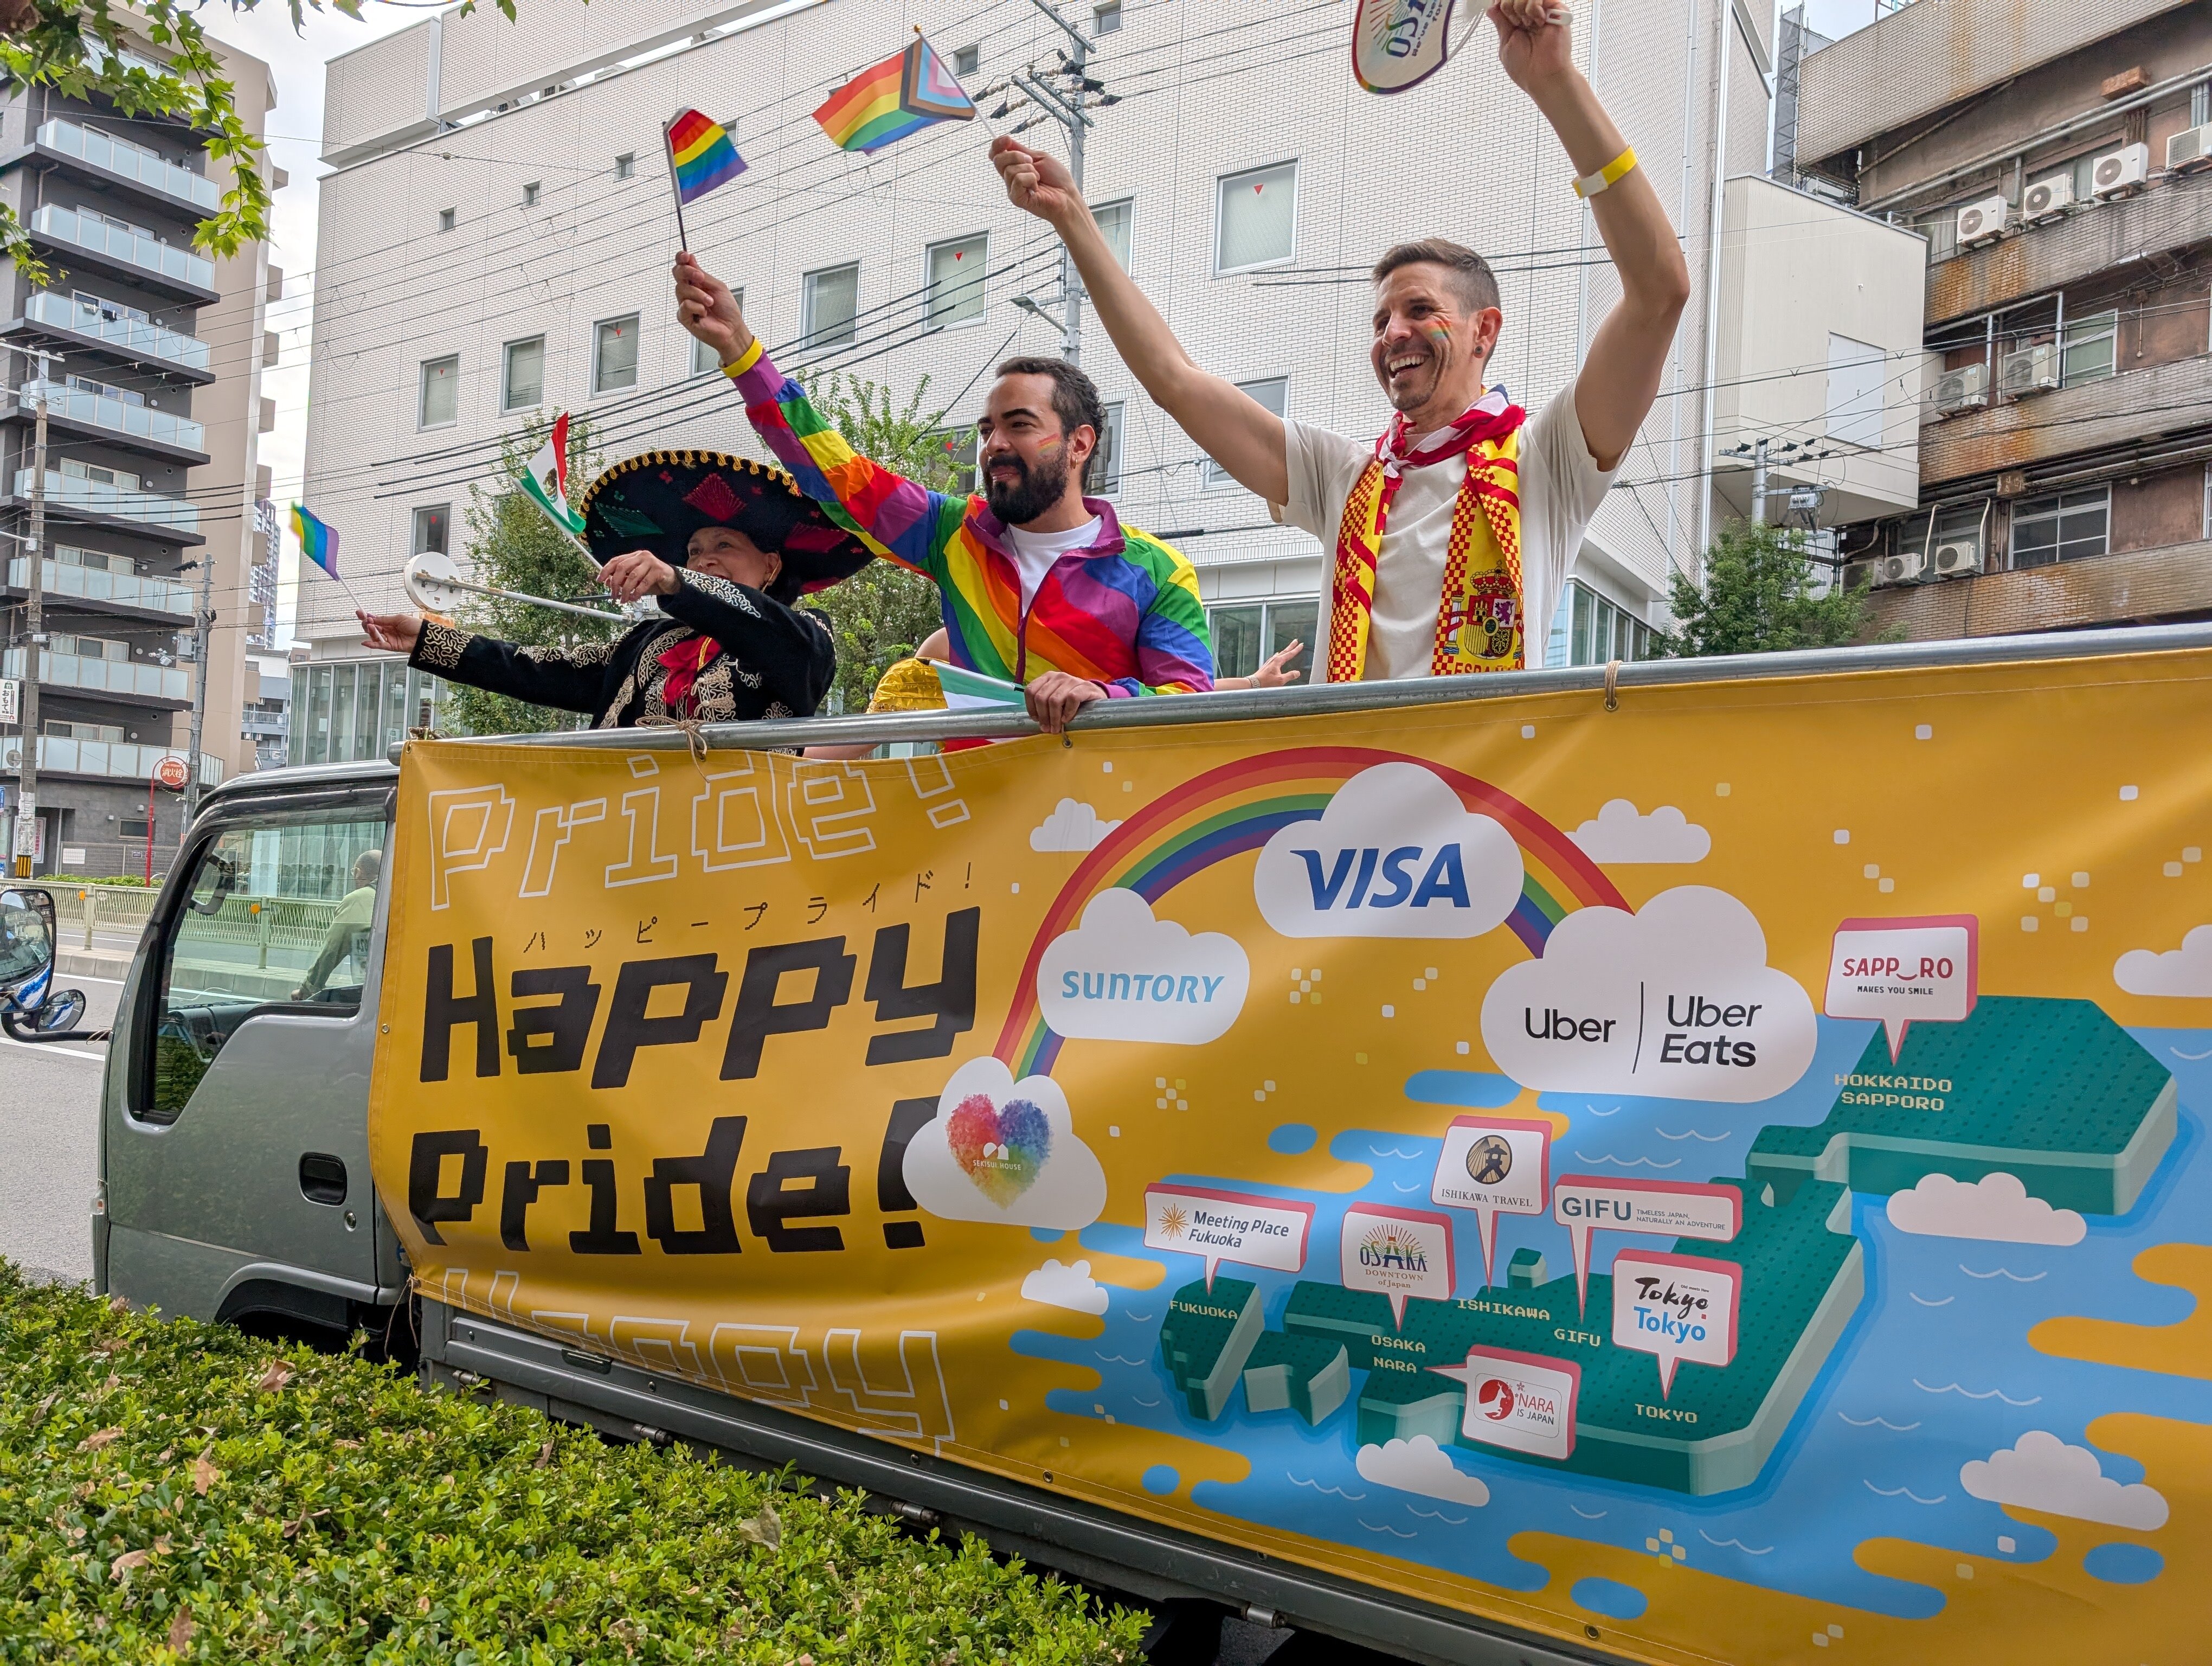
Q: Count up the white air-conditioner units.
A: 9